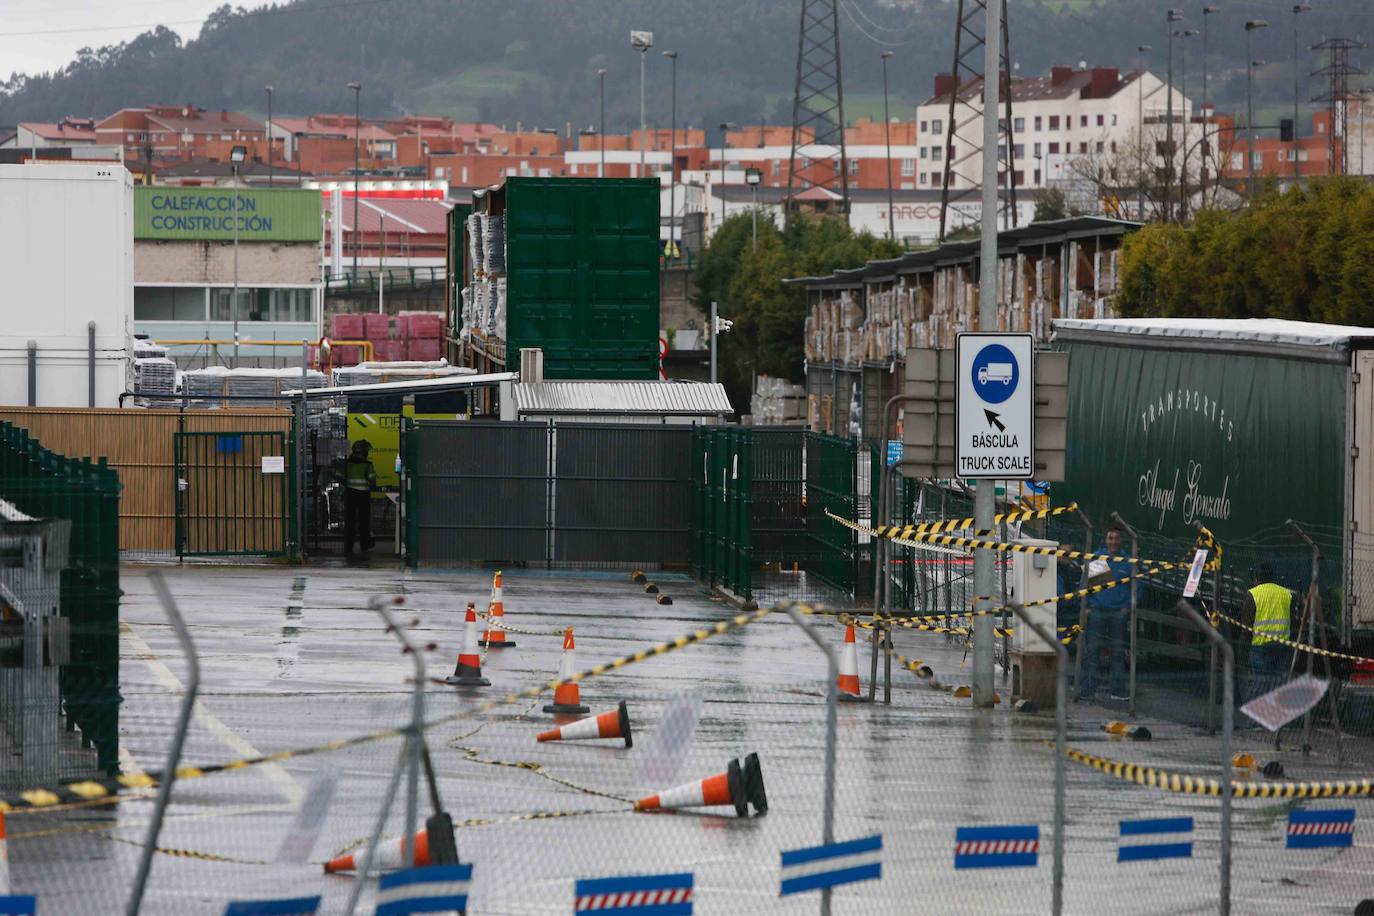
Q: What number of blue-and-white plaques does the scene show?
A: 3